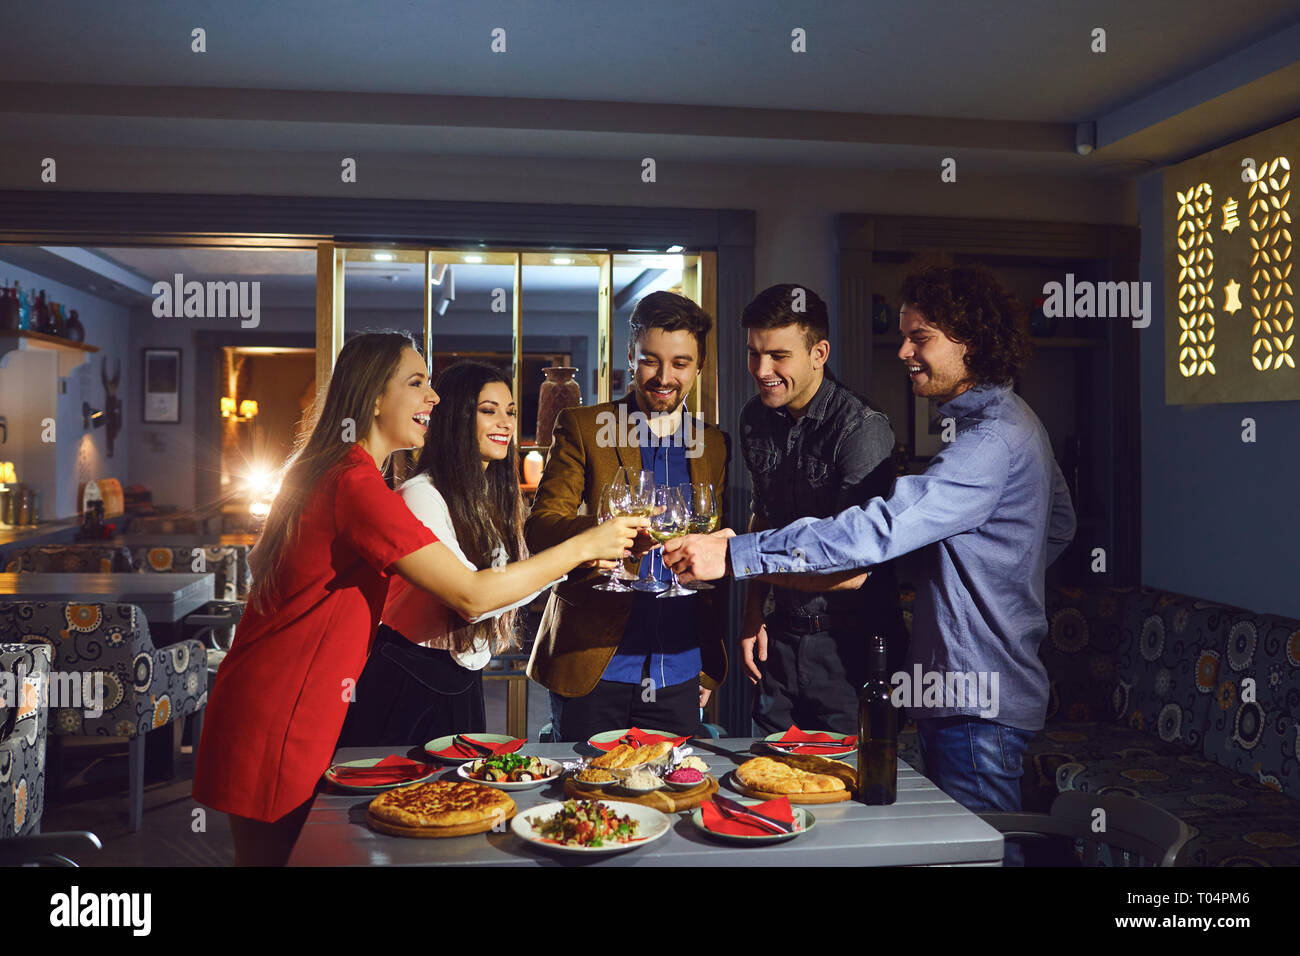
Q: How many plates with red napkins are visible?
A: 5